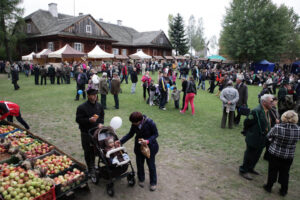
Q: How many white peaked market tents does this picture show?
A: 5